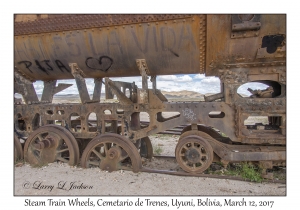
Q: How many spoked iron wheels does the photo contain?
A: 3